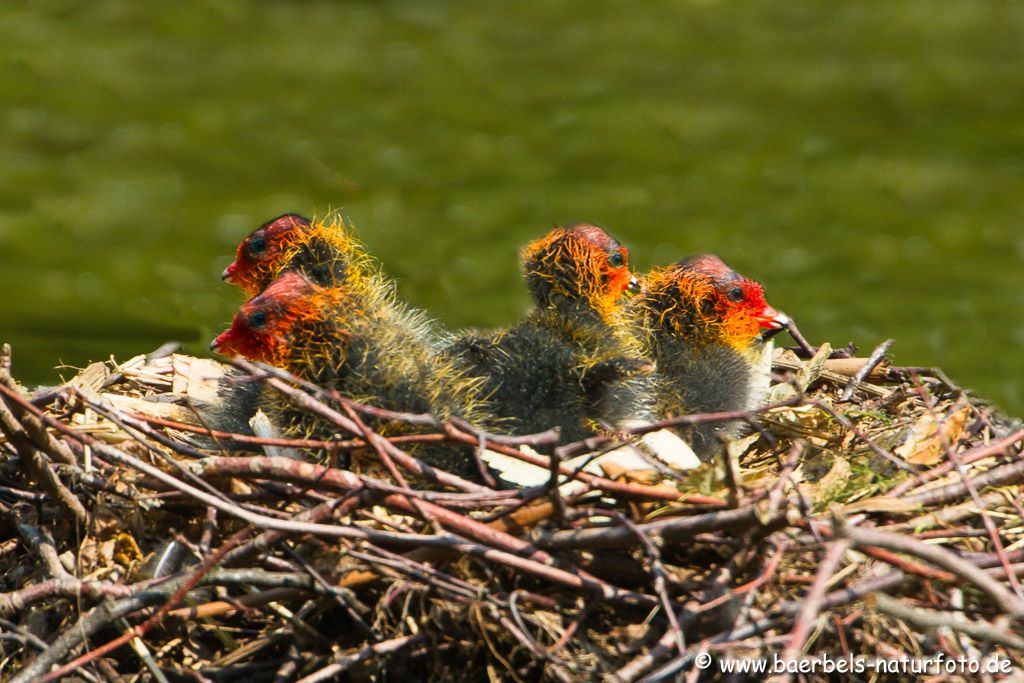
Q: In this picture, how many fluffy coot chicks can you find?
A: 4